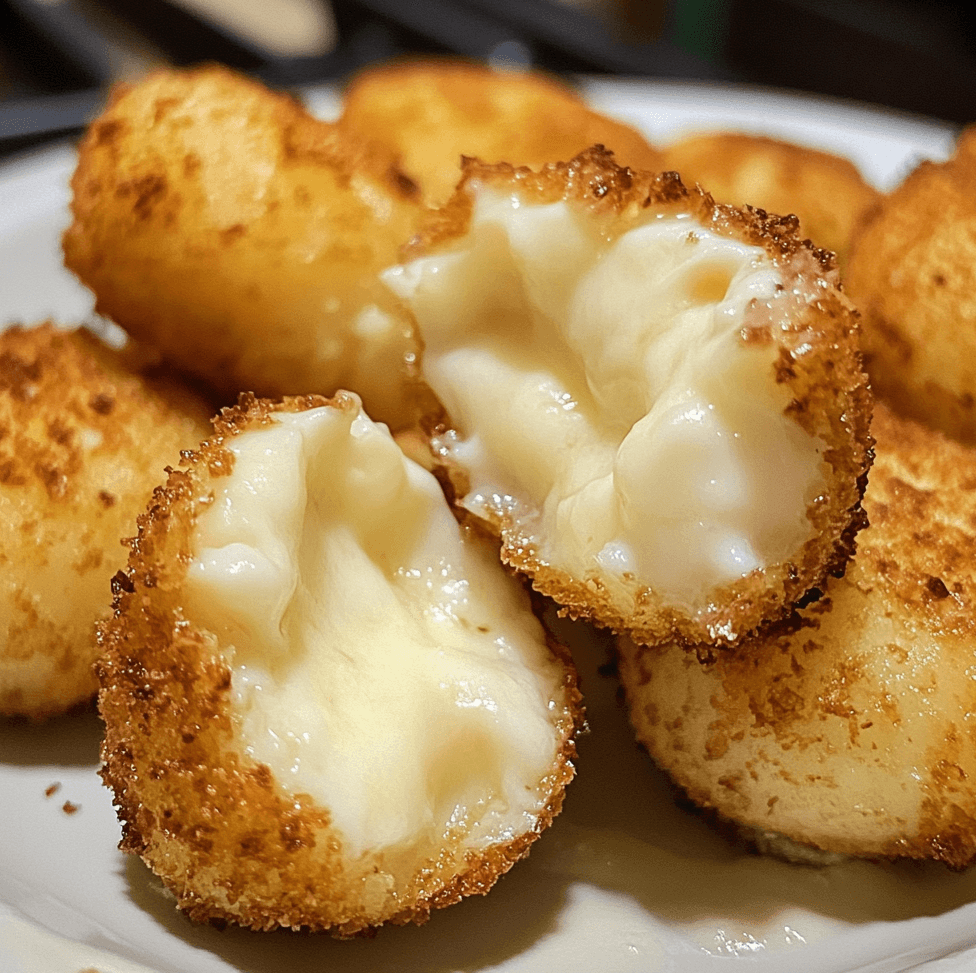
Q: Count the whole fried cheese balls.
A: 6